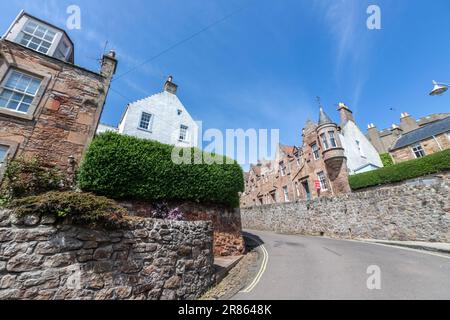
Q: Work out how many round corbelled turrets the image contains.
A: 1